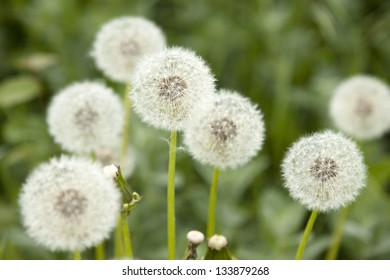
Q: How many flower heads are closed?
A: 3